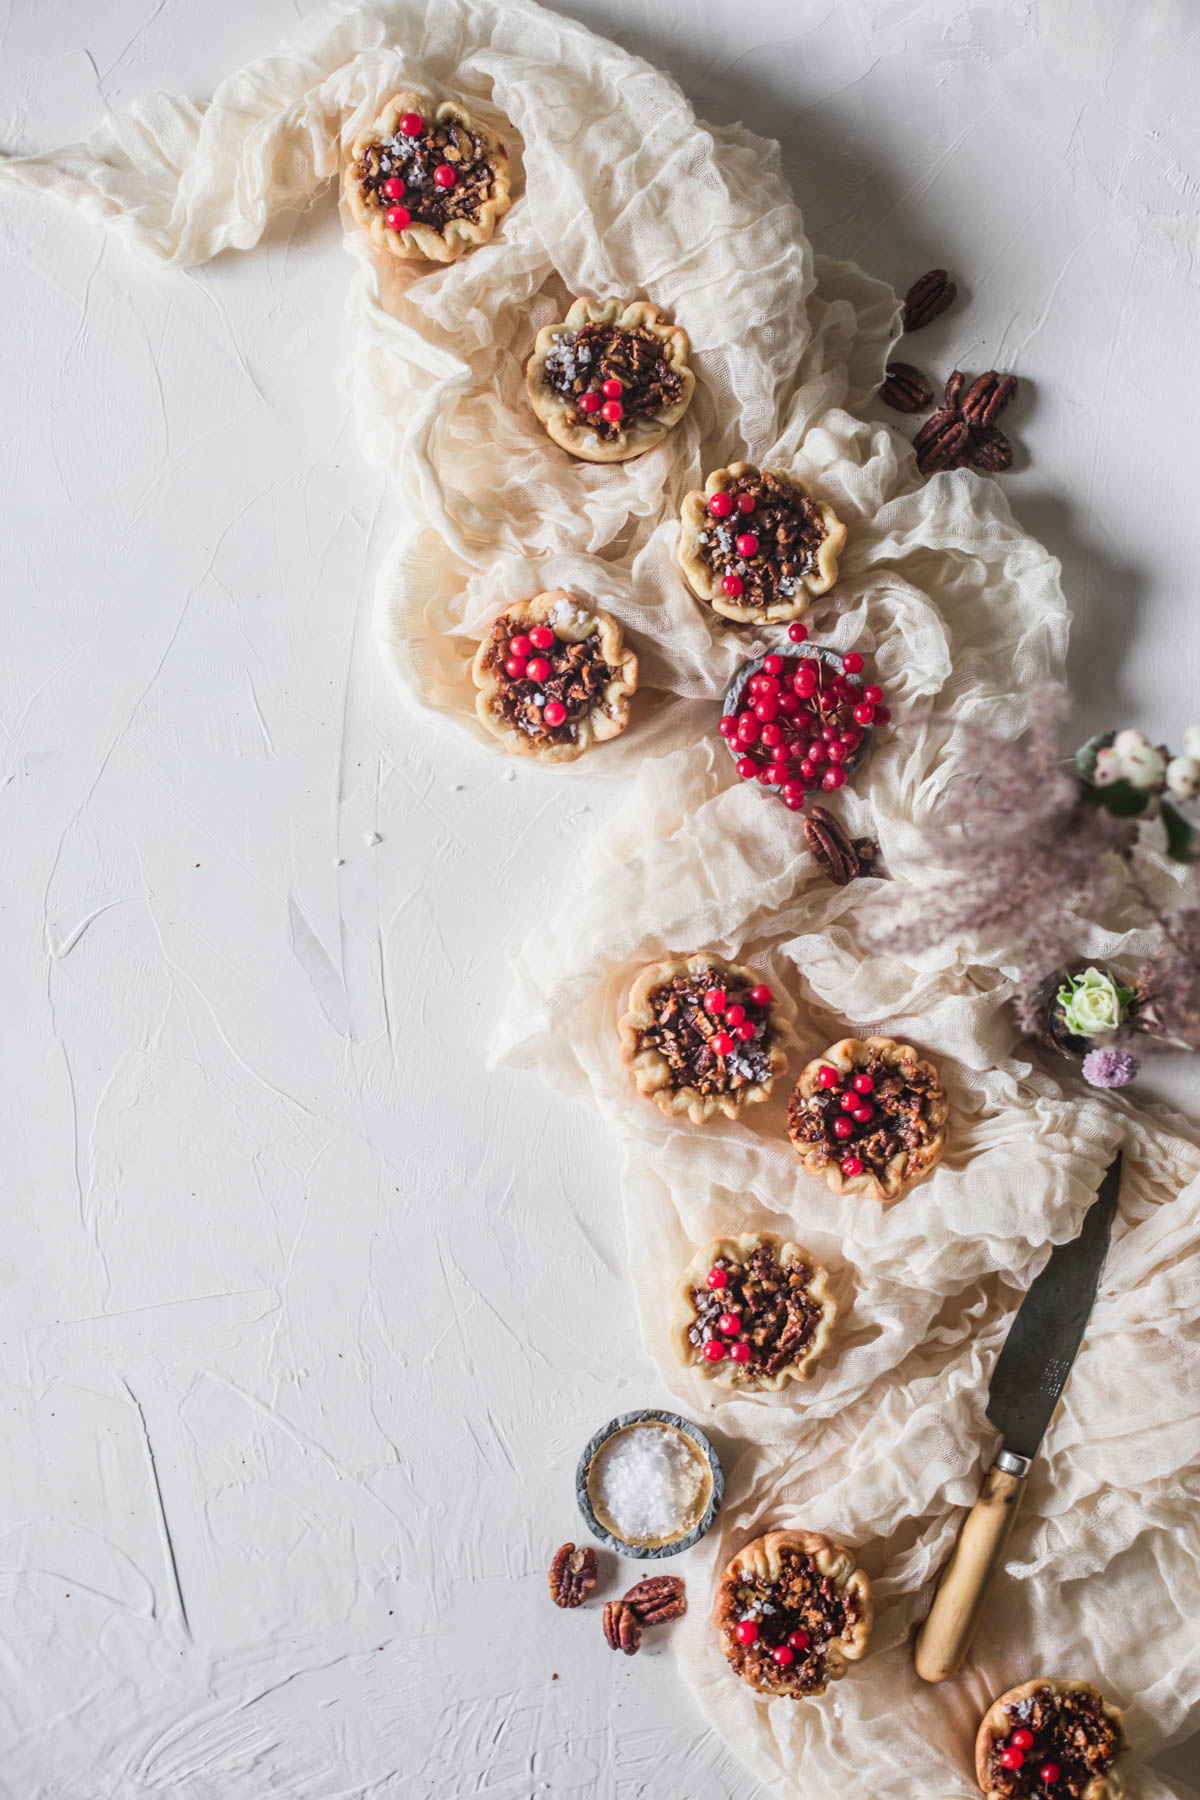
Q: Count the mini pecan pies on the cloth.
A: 9